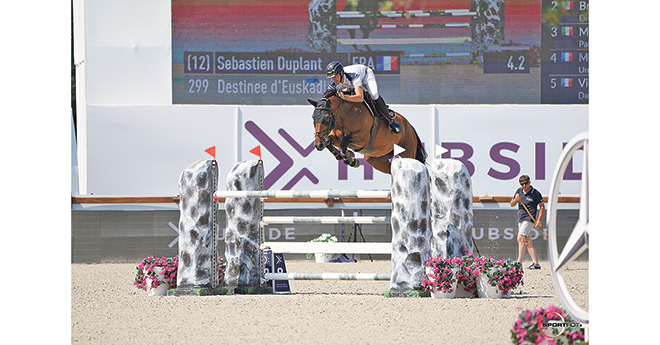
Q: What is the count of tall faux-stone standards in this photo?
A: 4